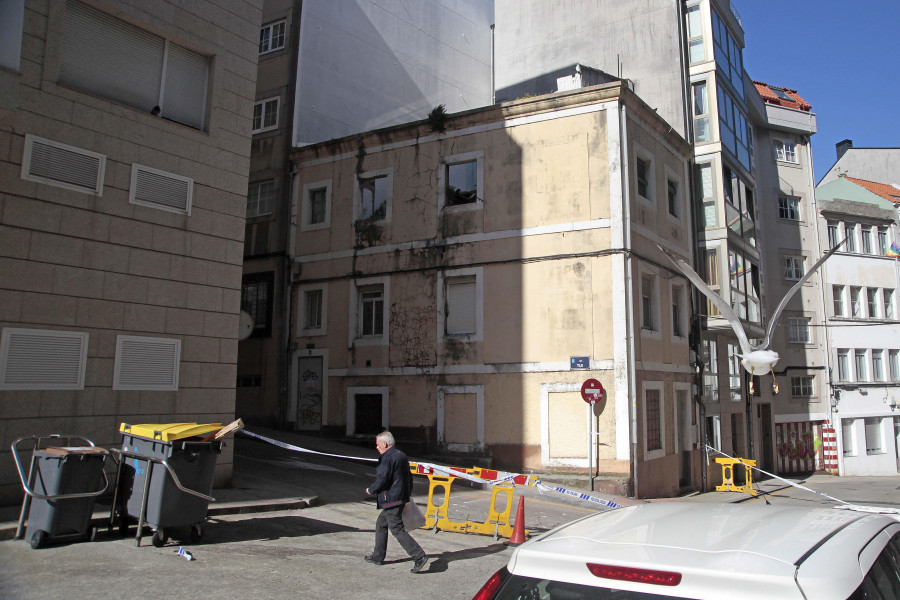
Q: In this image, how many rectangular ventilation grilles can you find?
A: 4